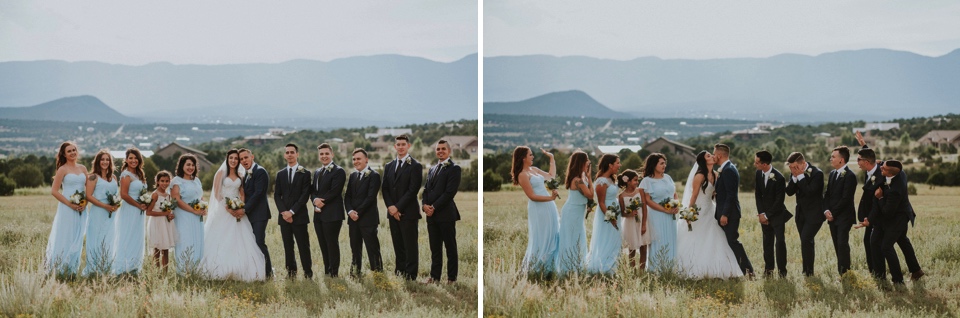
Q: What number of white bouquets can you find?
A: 12